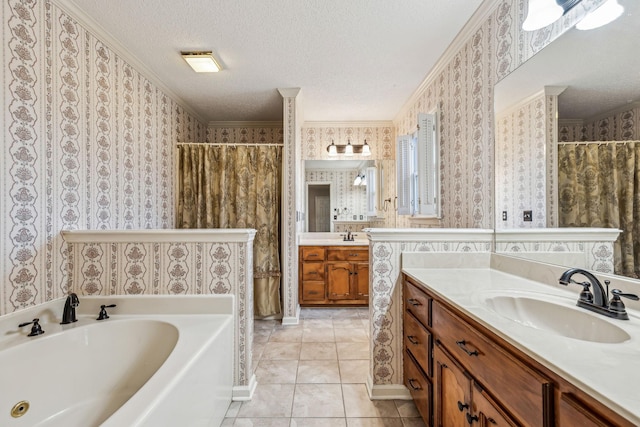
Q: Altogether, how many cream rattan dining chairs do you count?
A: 0